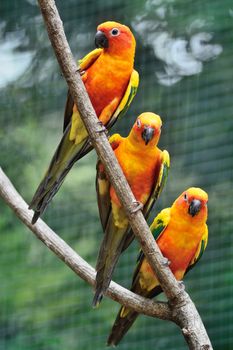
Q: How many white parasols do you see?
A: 0